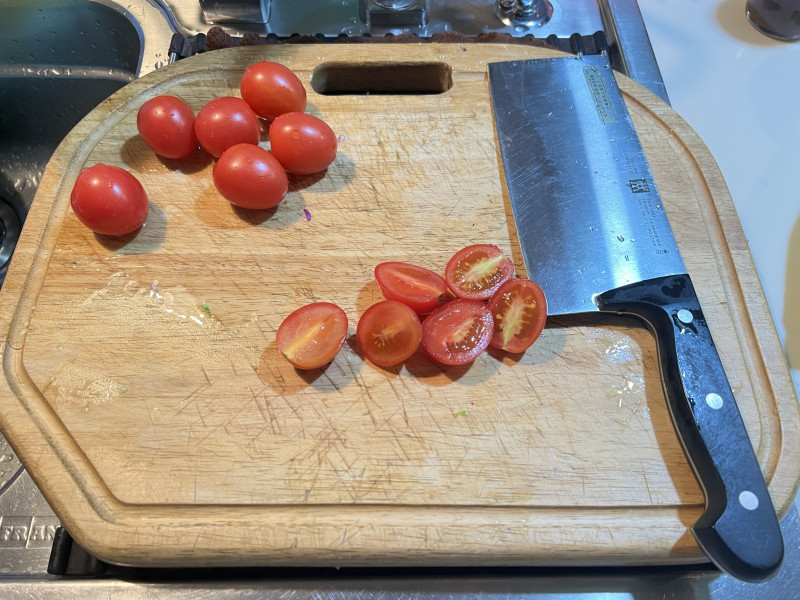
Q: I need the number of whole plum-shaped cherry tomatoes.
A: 6